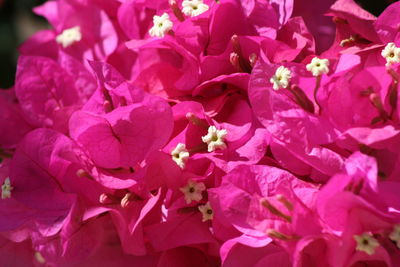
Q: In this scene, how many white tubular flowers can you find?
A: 13